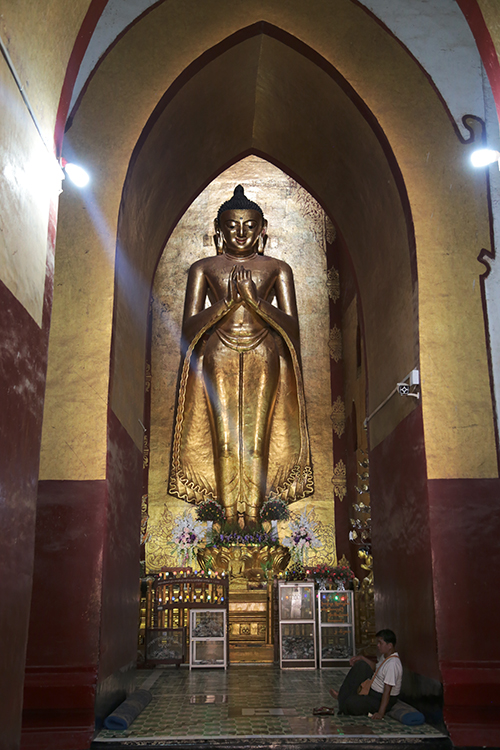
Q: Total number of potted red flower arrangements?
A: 2